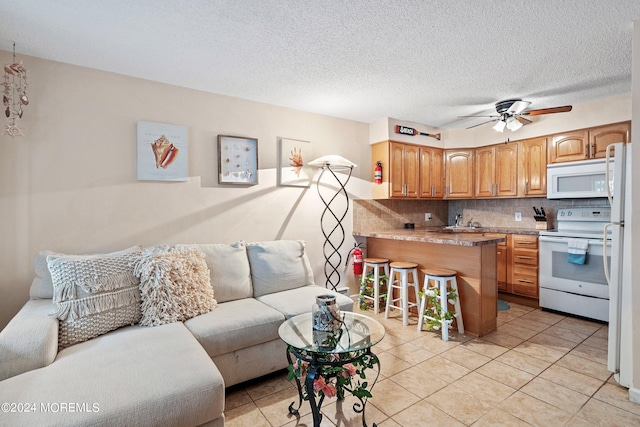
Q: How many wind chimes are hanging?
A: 1